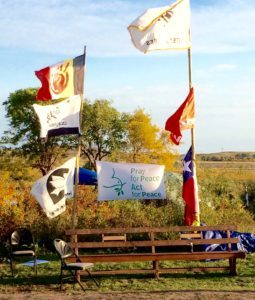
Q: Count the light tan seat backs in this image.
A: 2